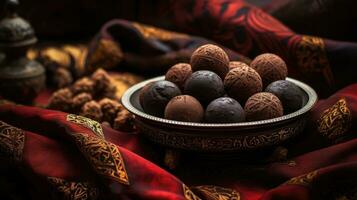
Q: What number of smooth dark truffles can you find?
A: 4